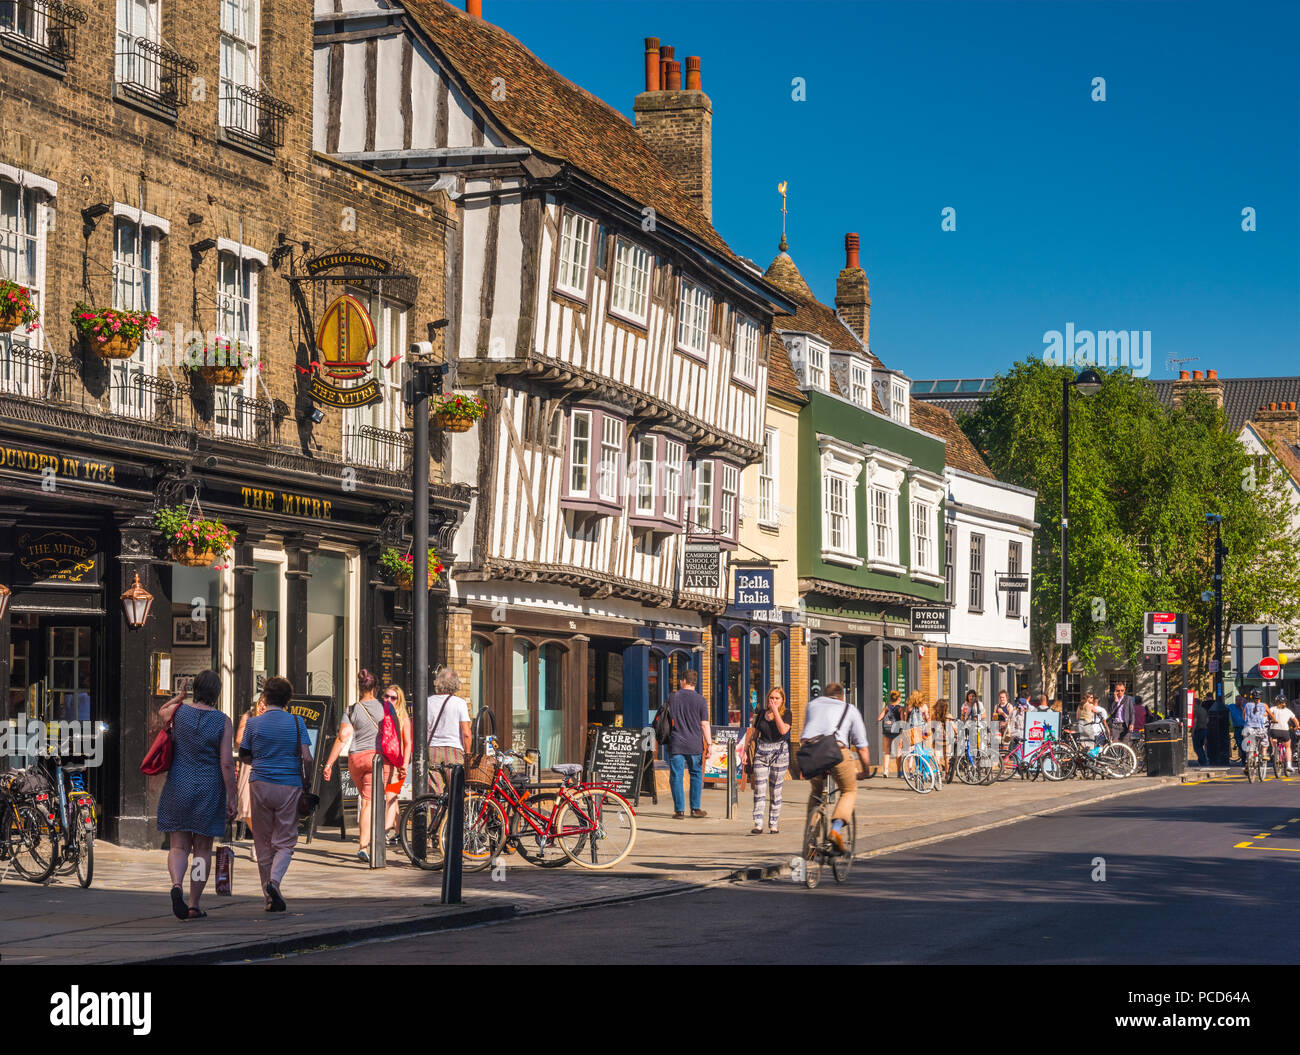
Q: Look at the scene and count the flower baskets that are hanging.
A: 6